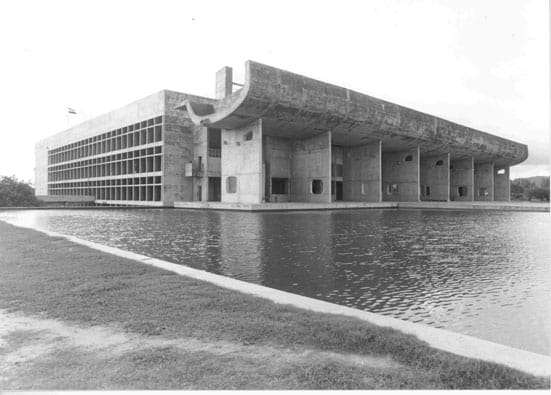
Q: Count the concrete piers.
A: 8